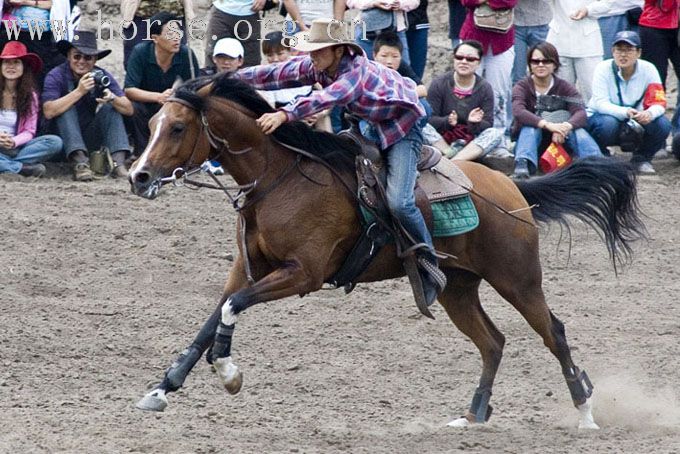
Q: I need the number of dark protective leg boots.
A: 4